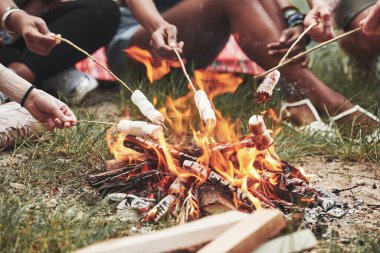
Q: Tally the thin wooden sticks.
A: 5